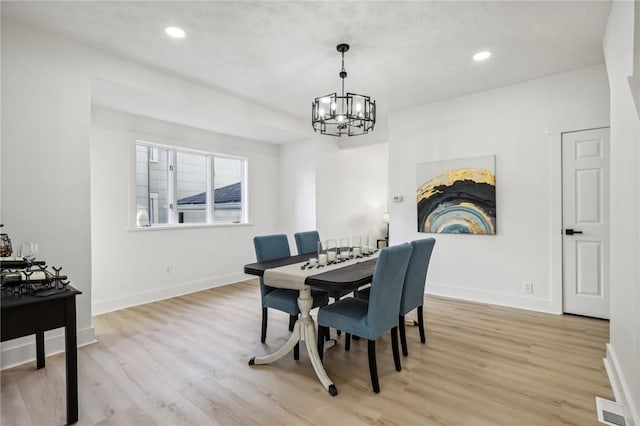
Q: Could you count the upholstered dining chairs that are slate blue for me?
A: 4